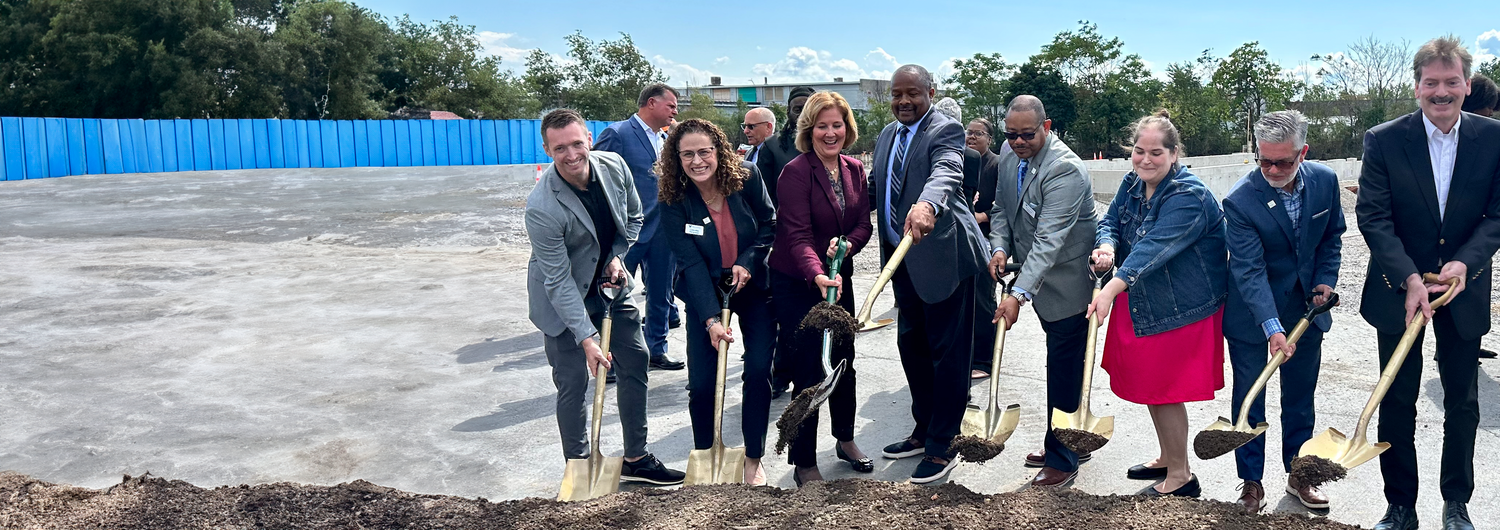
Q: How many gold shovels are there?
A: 7